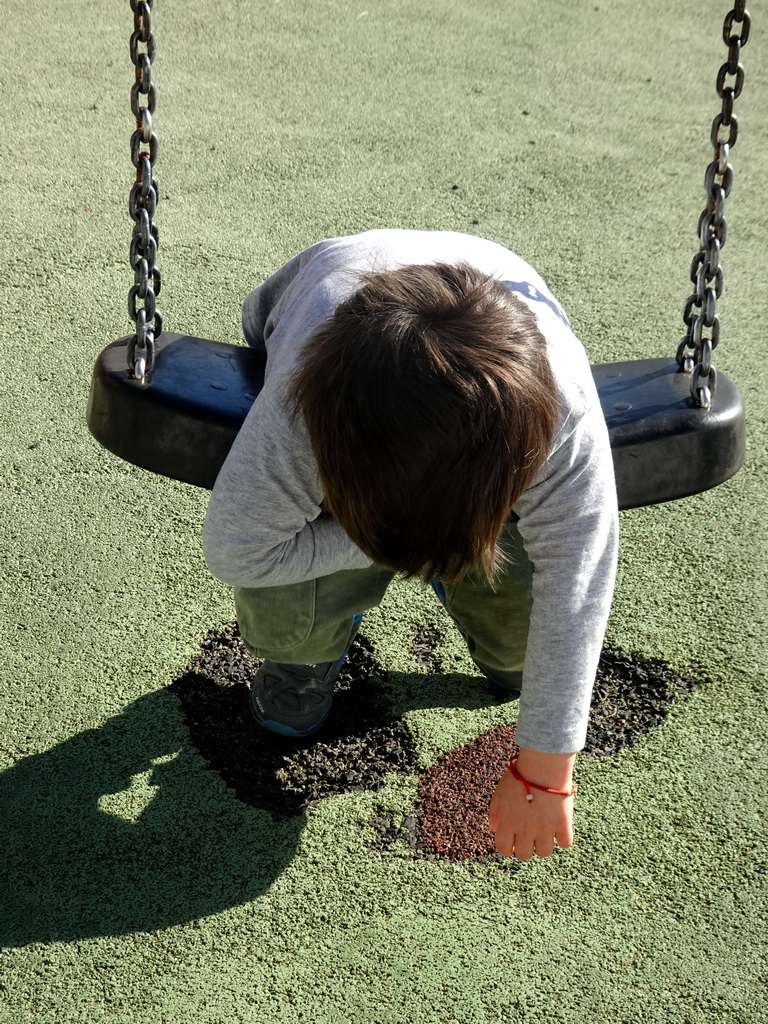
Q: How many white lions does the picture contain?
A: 0